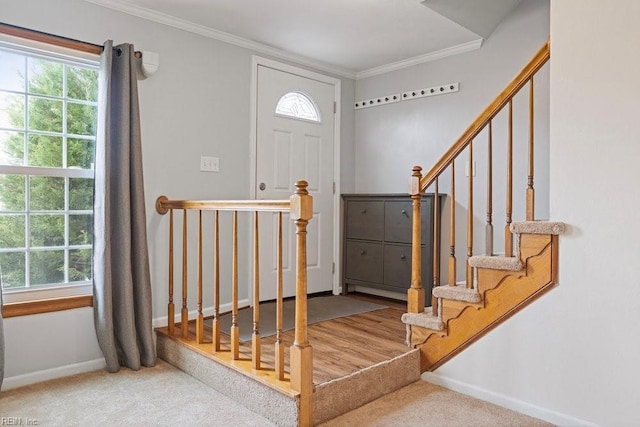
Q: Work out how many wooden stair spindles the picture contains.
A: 13